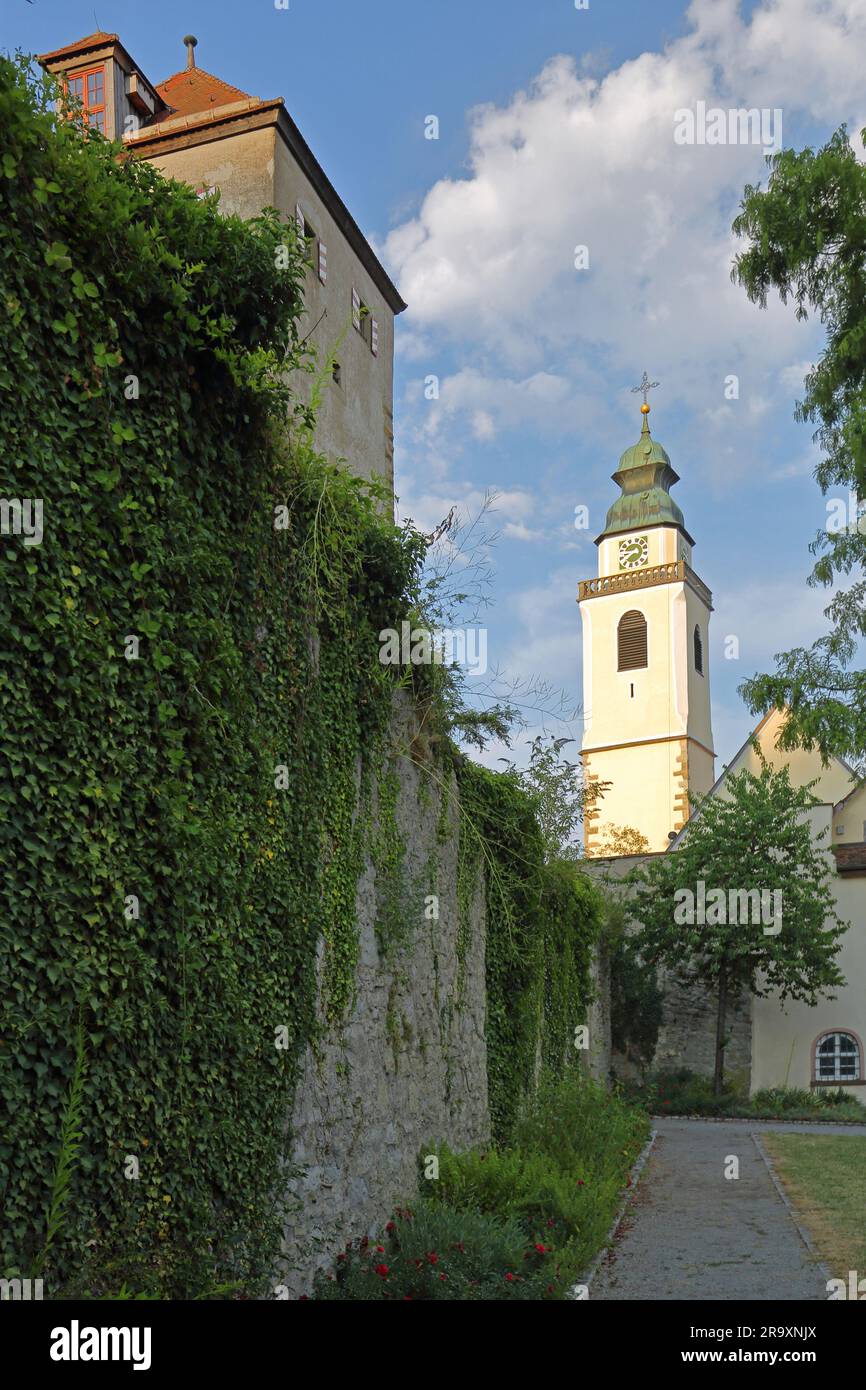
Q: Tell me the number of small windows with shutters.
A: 2